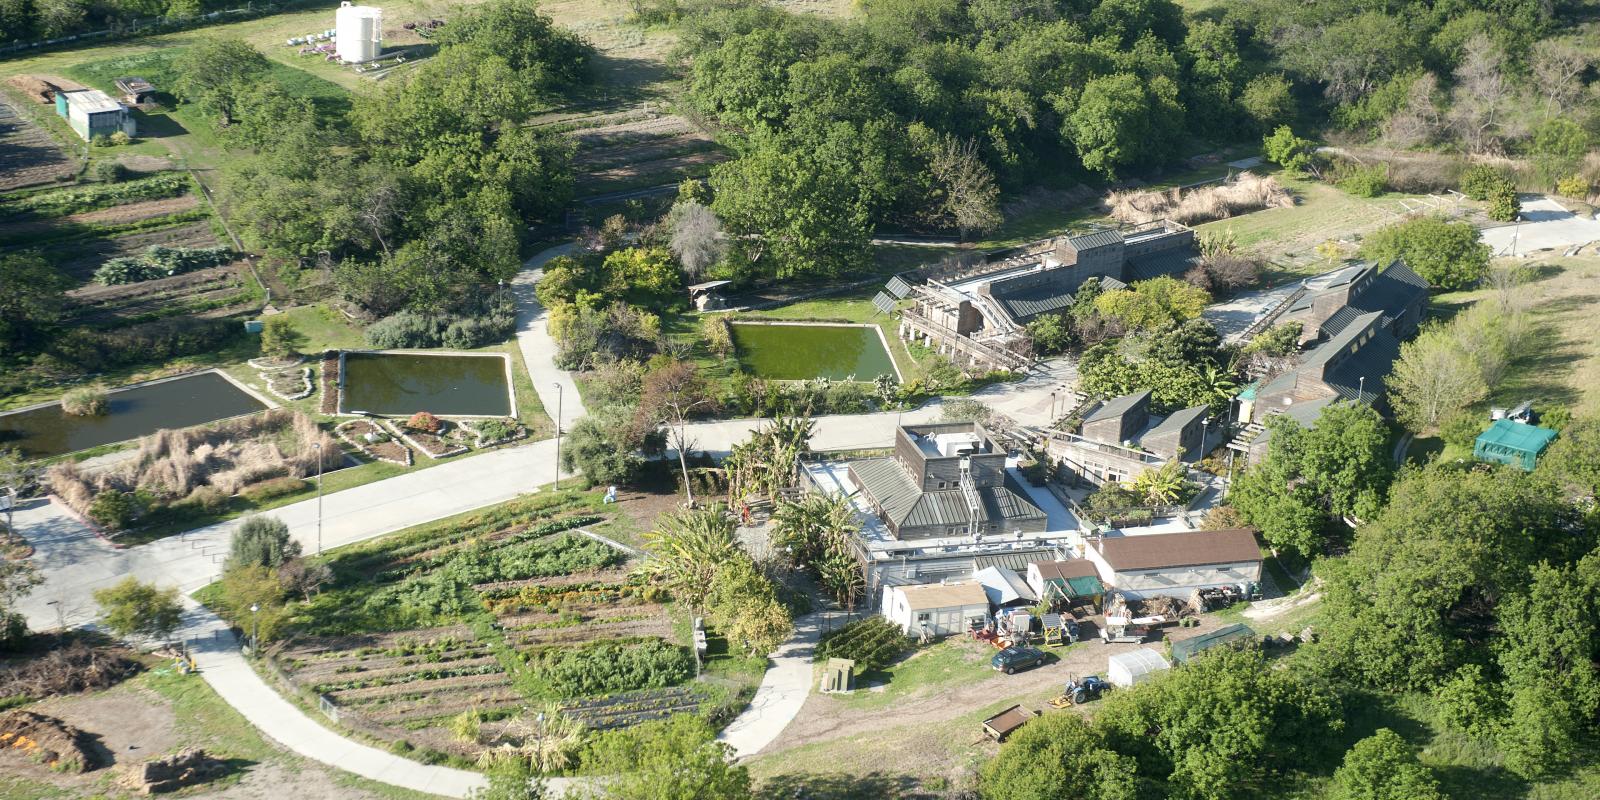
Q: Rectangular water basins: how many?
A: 3